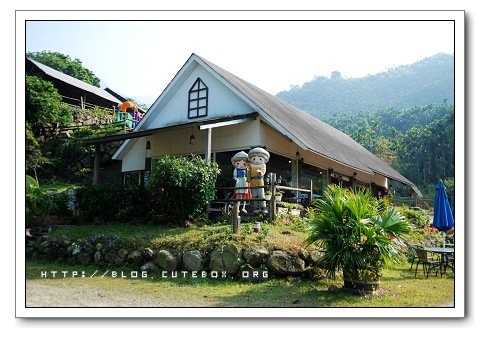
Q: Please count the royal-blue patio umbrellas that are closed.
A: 1